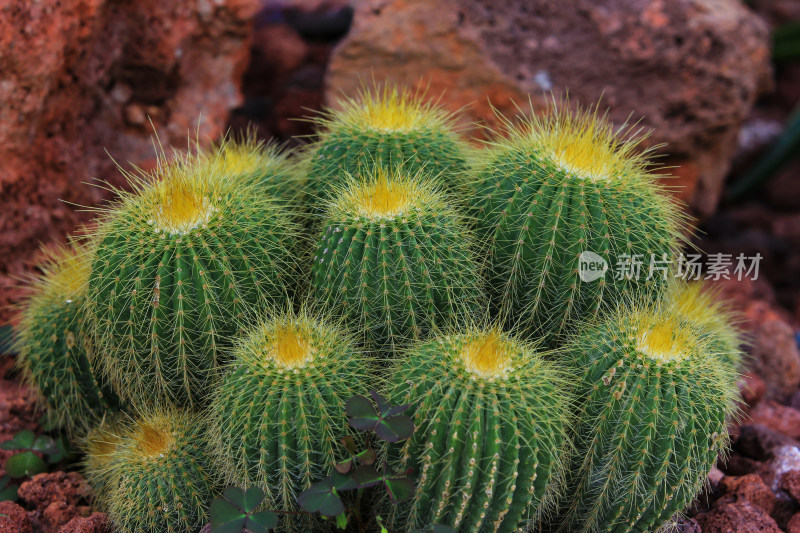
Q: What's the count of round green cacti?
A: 12